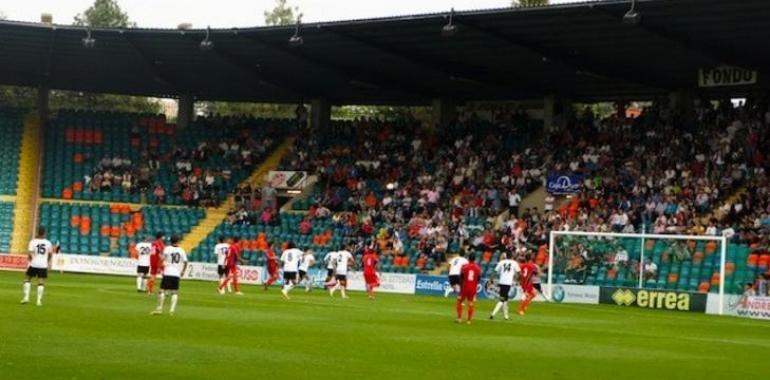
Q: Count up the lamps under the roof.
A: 5